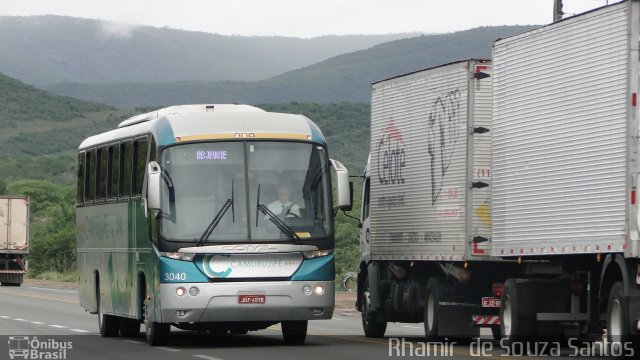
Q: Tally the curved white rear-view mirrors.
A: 2